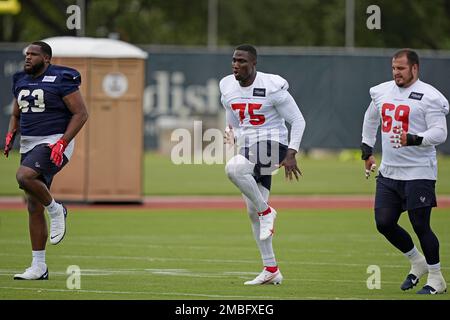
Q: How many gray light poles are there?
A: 3